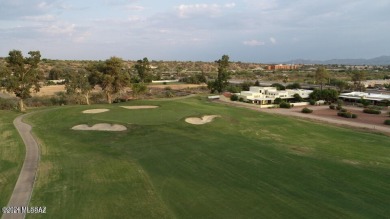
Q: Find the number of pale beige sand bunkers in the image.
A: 4